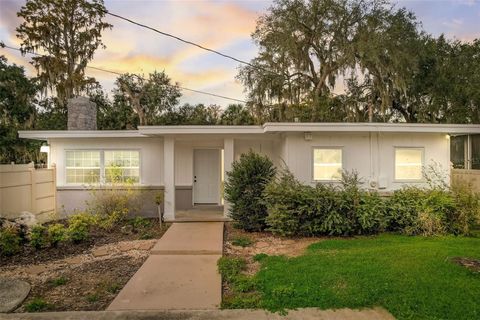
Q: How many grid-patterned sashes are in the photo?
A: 4